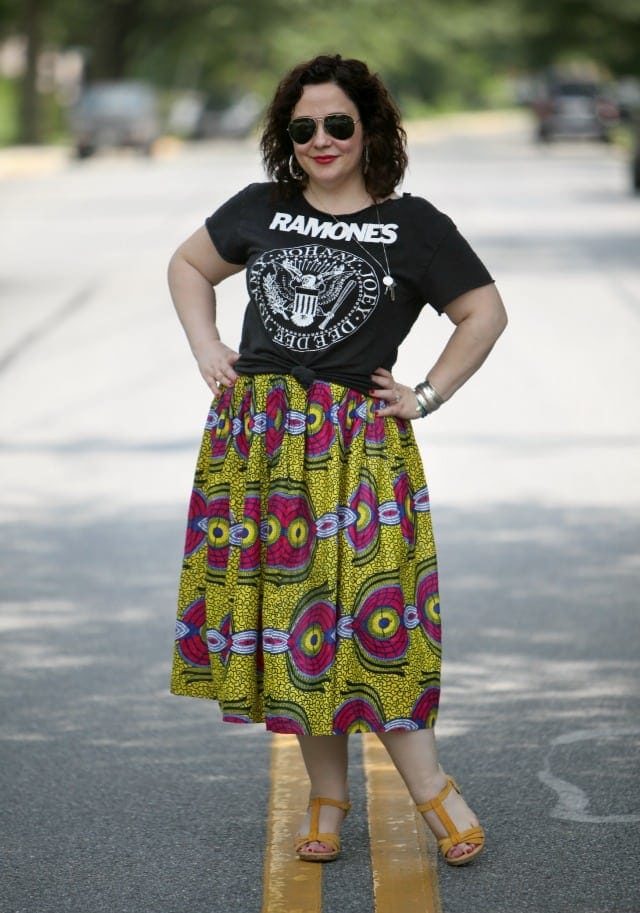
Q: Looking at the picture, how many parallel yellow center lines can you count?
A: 2